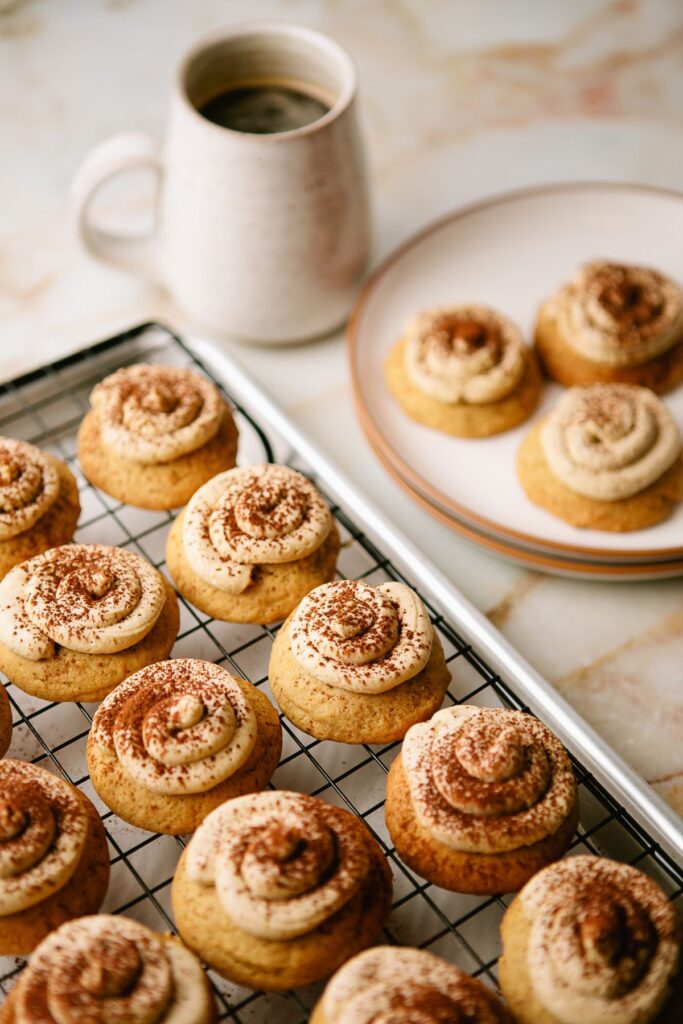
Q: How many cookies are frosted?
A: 15